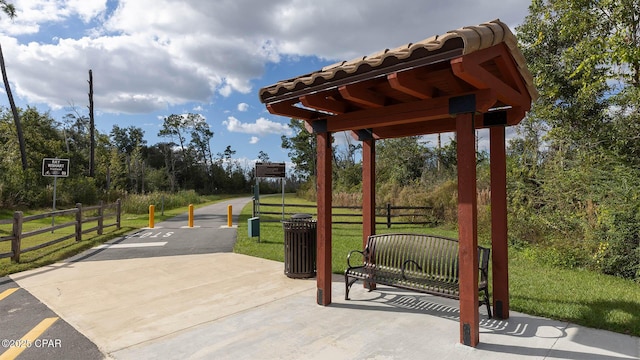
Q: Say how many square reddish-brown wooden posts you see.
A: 4